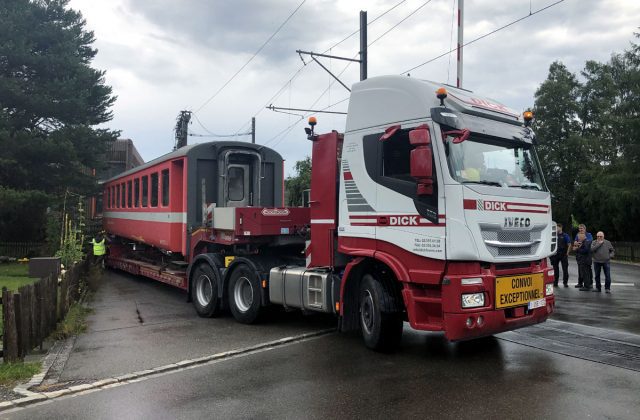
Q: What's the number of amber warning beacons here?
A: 3